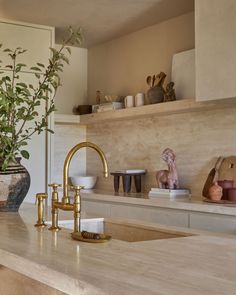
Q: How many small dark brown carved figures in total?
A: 1